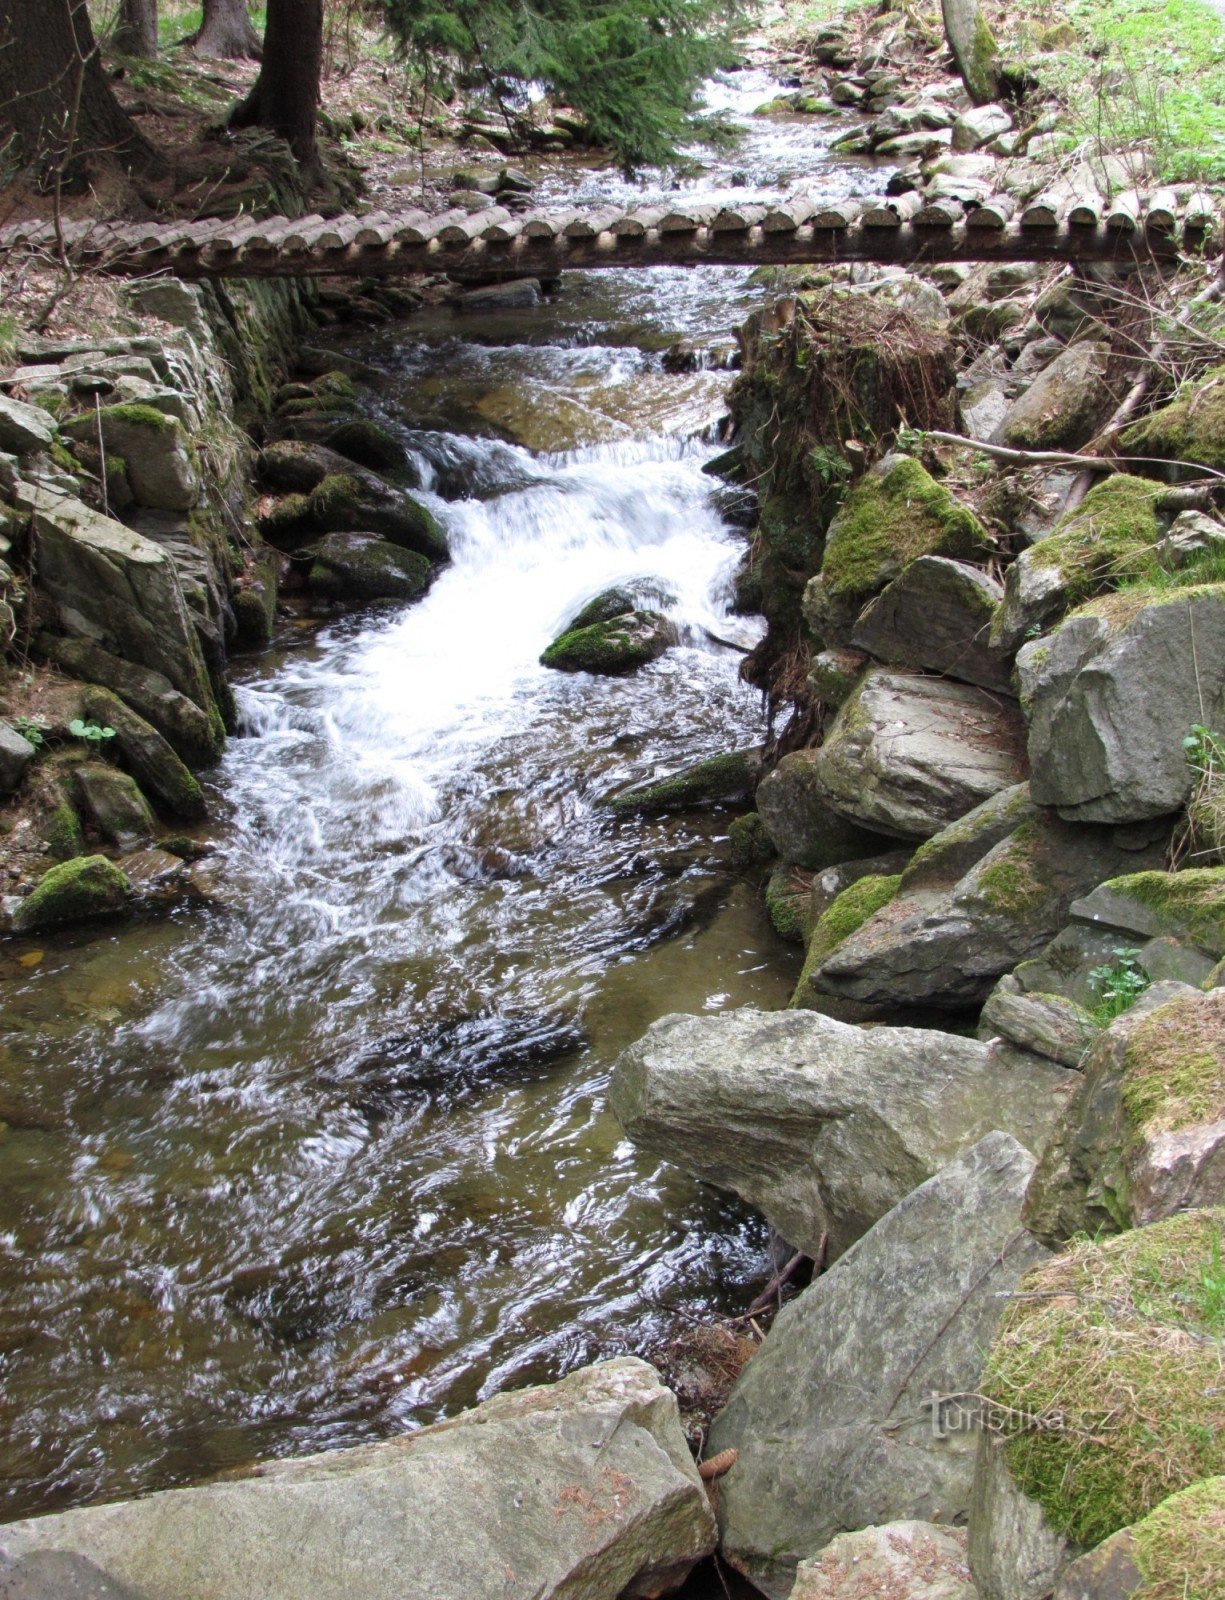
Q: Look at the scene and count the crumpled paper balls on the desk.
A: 0